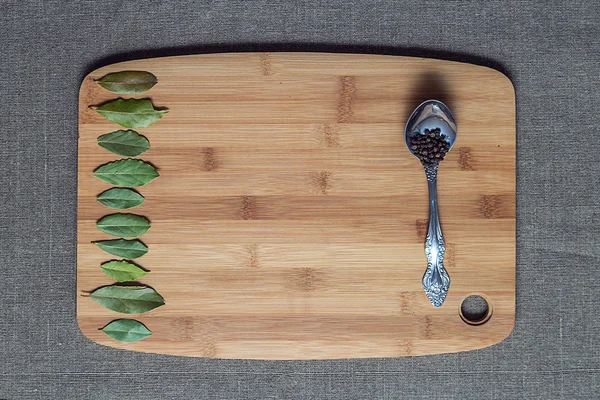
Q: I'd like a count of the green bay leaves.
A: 10